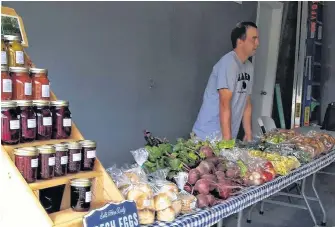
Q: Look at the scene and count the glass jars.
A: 15